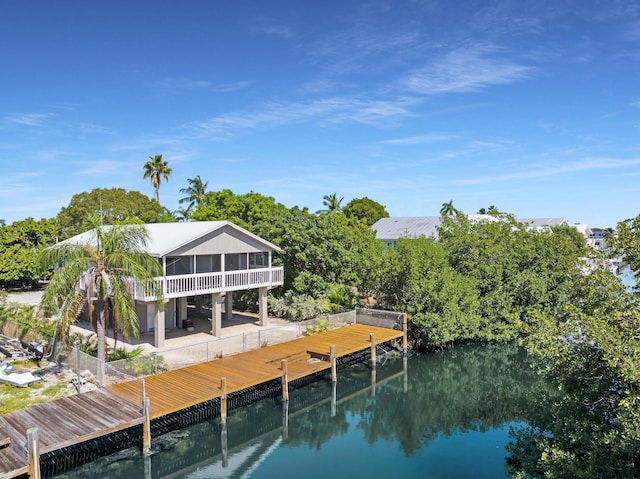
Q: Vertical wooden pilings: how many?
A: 7